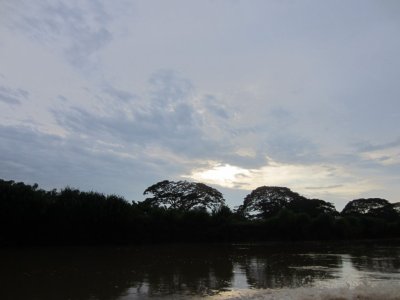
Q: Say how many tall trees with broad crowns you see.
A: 3